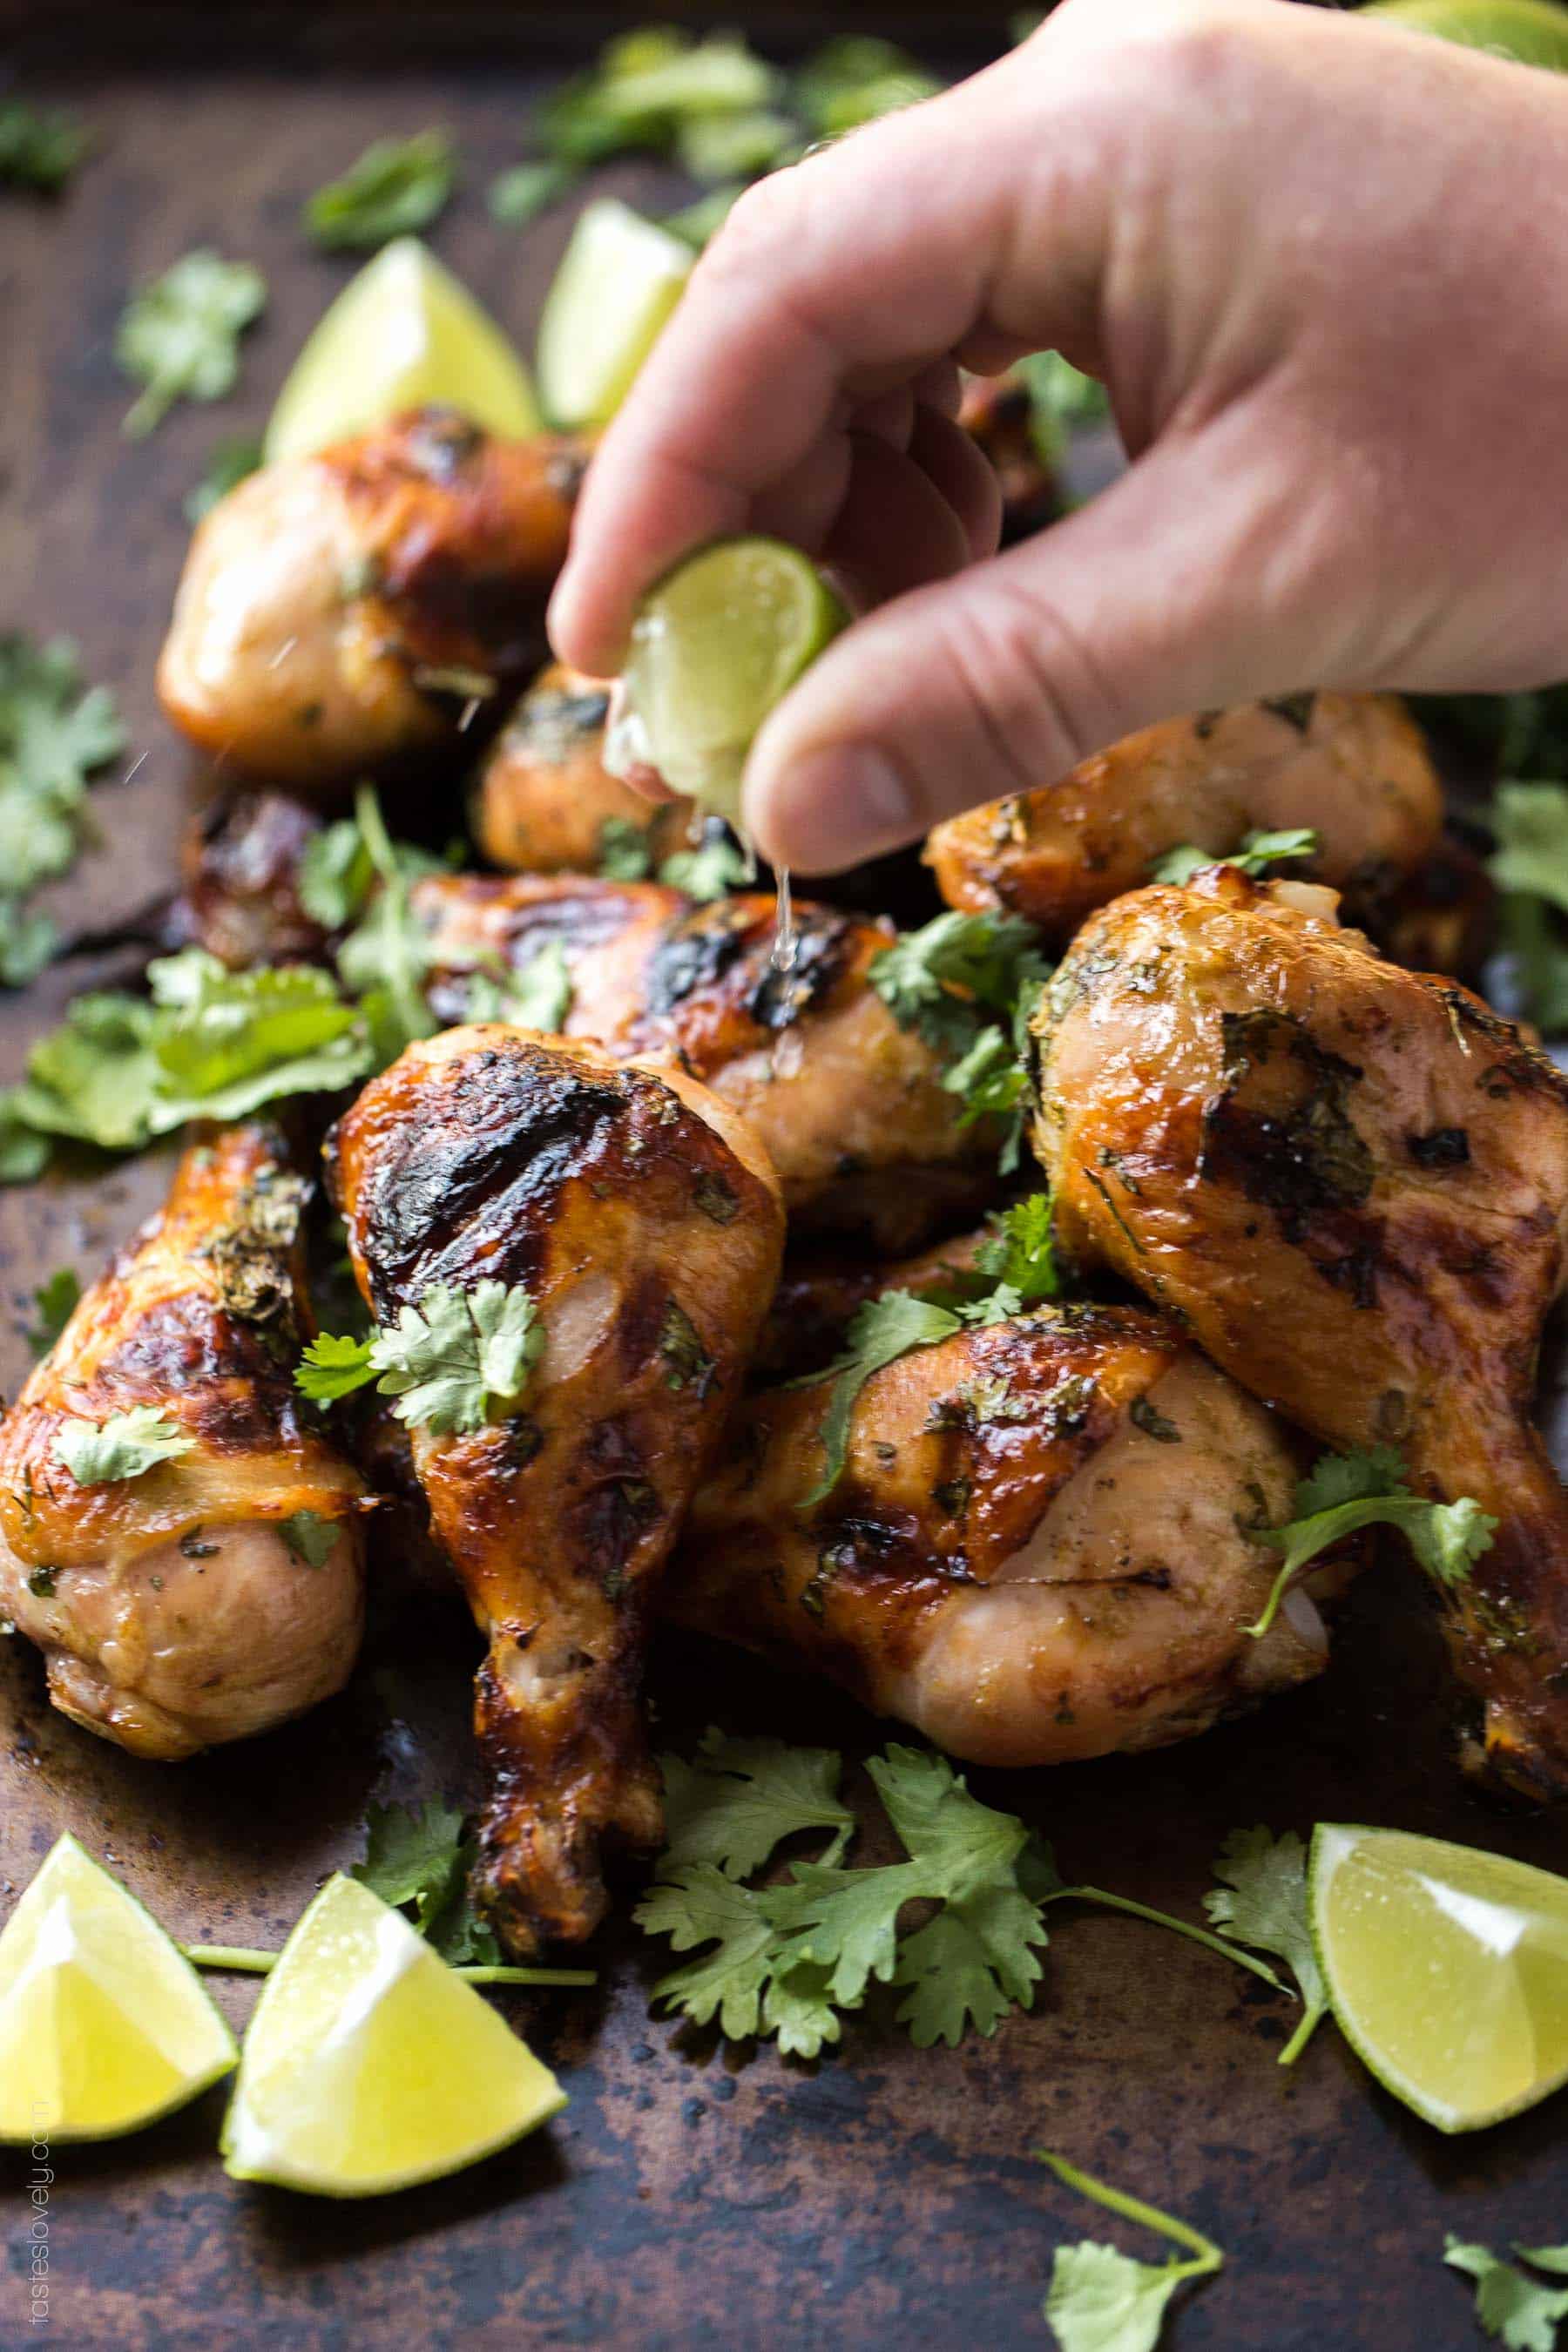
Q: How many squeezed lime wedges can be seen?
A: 1